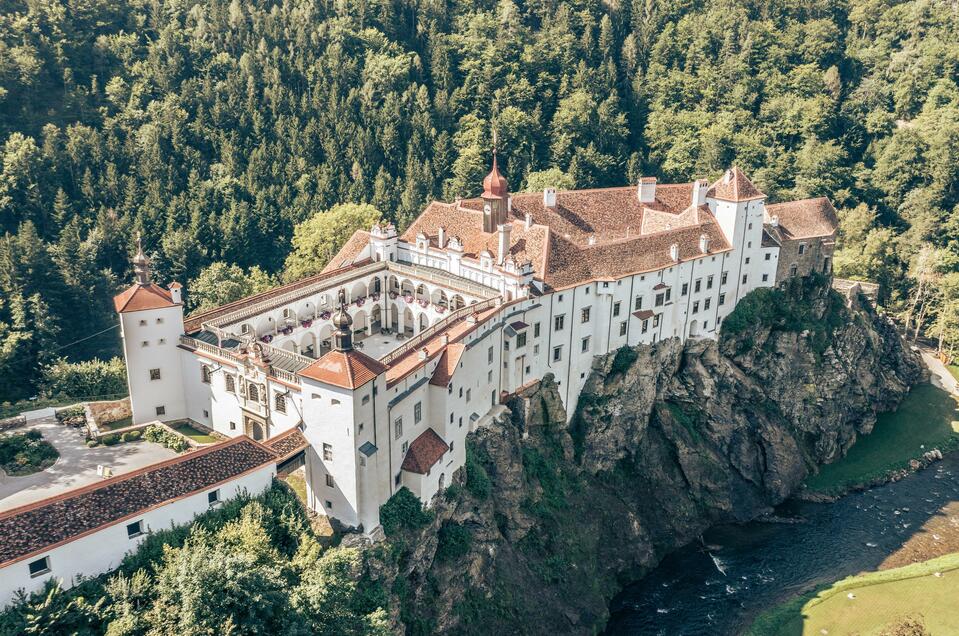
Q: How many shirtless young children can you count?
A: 0